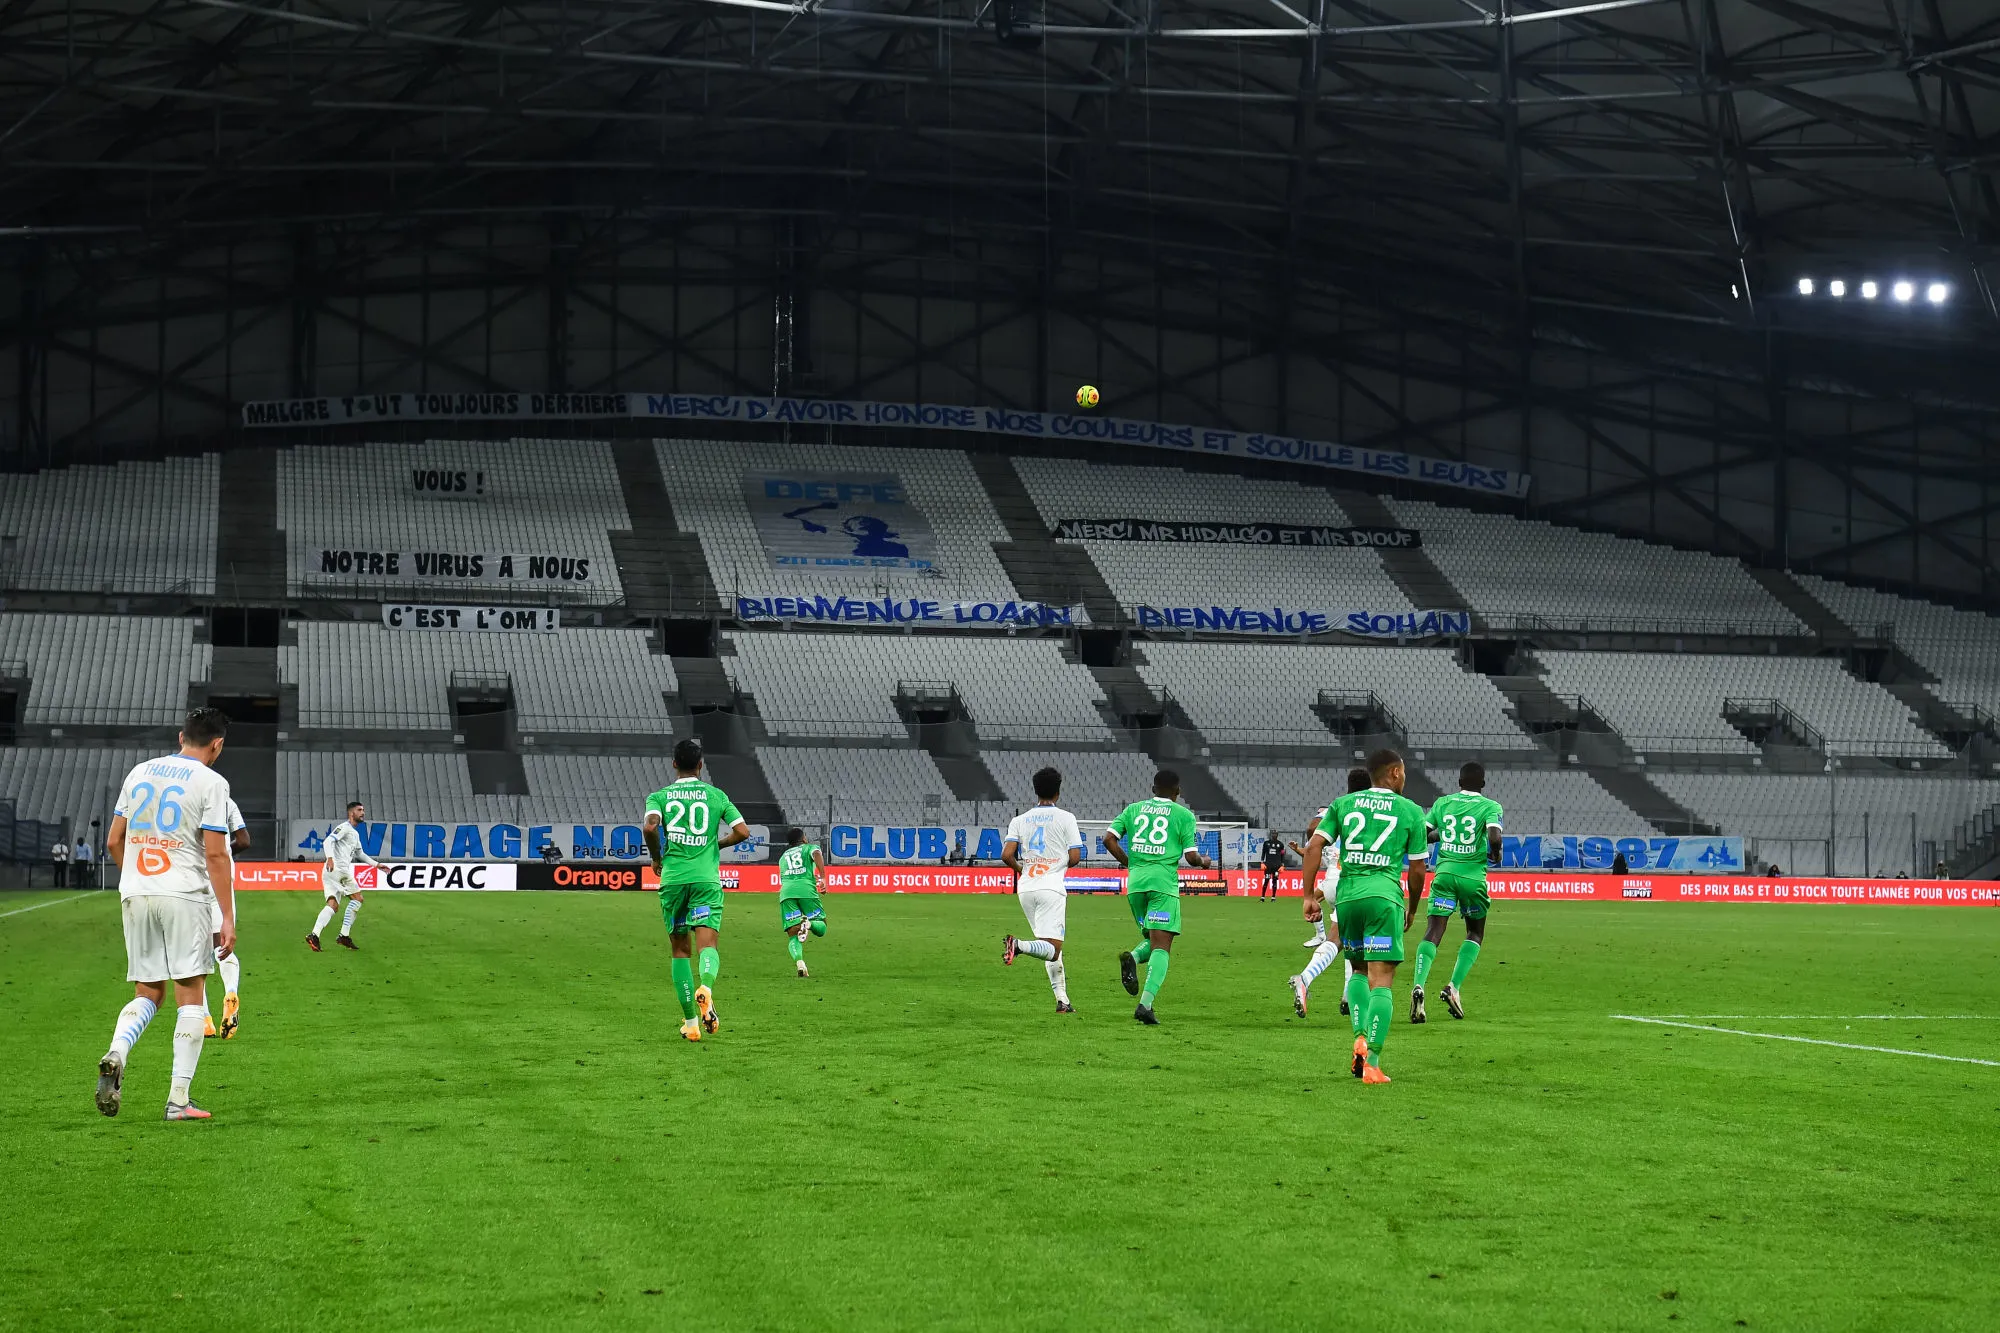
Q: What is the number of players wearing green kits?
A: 5